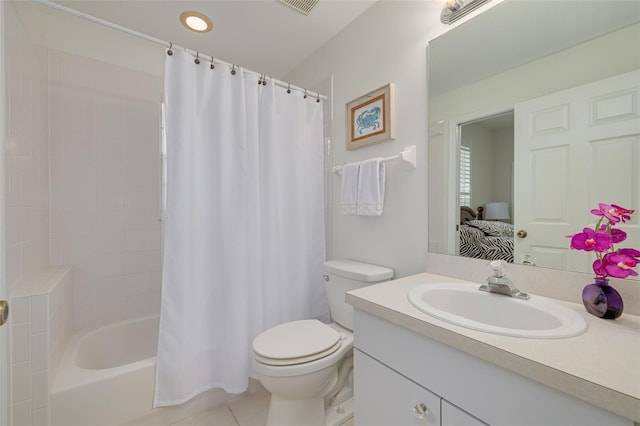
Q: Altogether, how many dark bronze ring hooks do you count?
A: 9